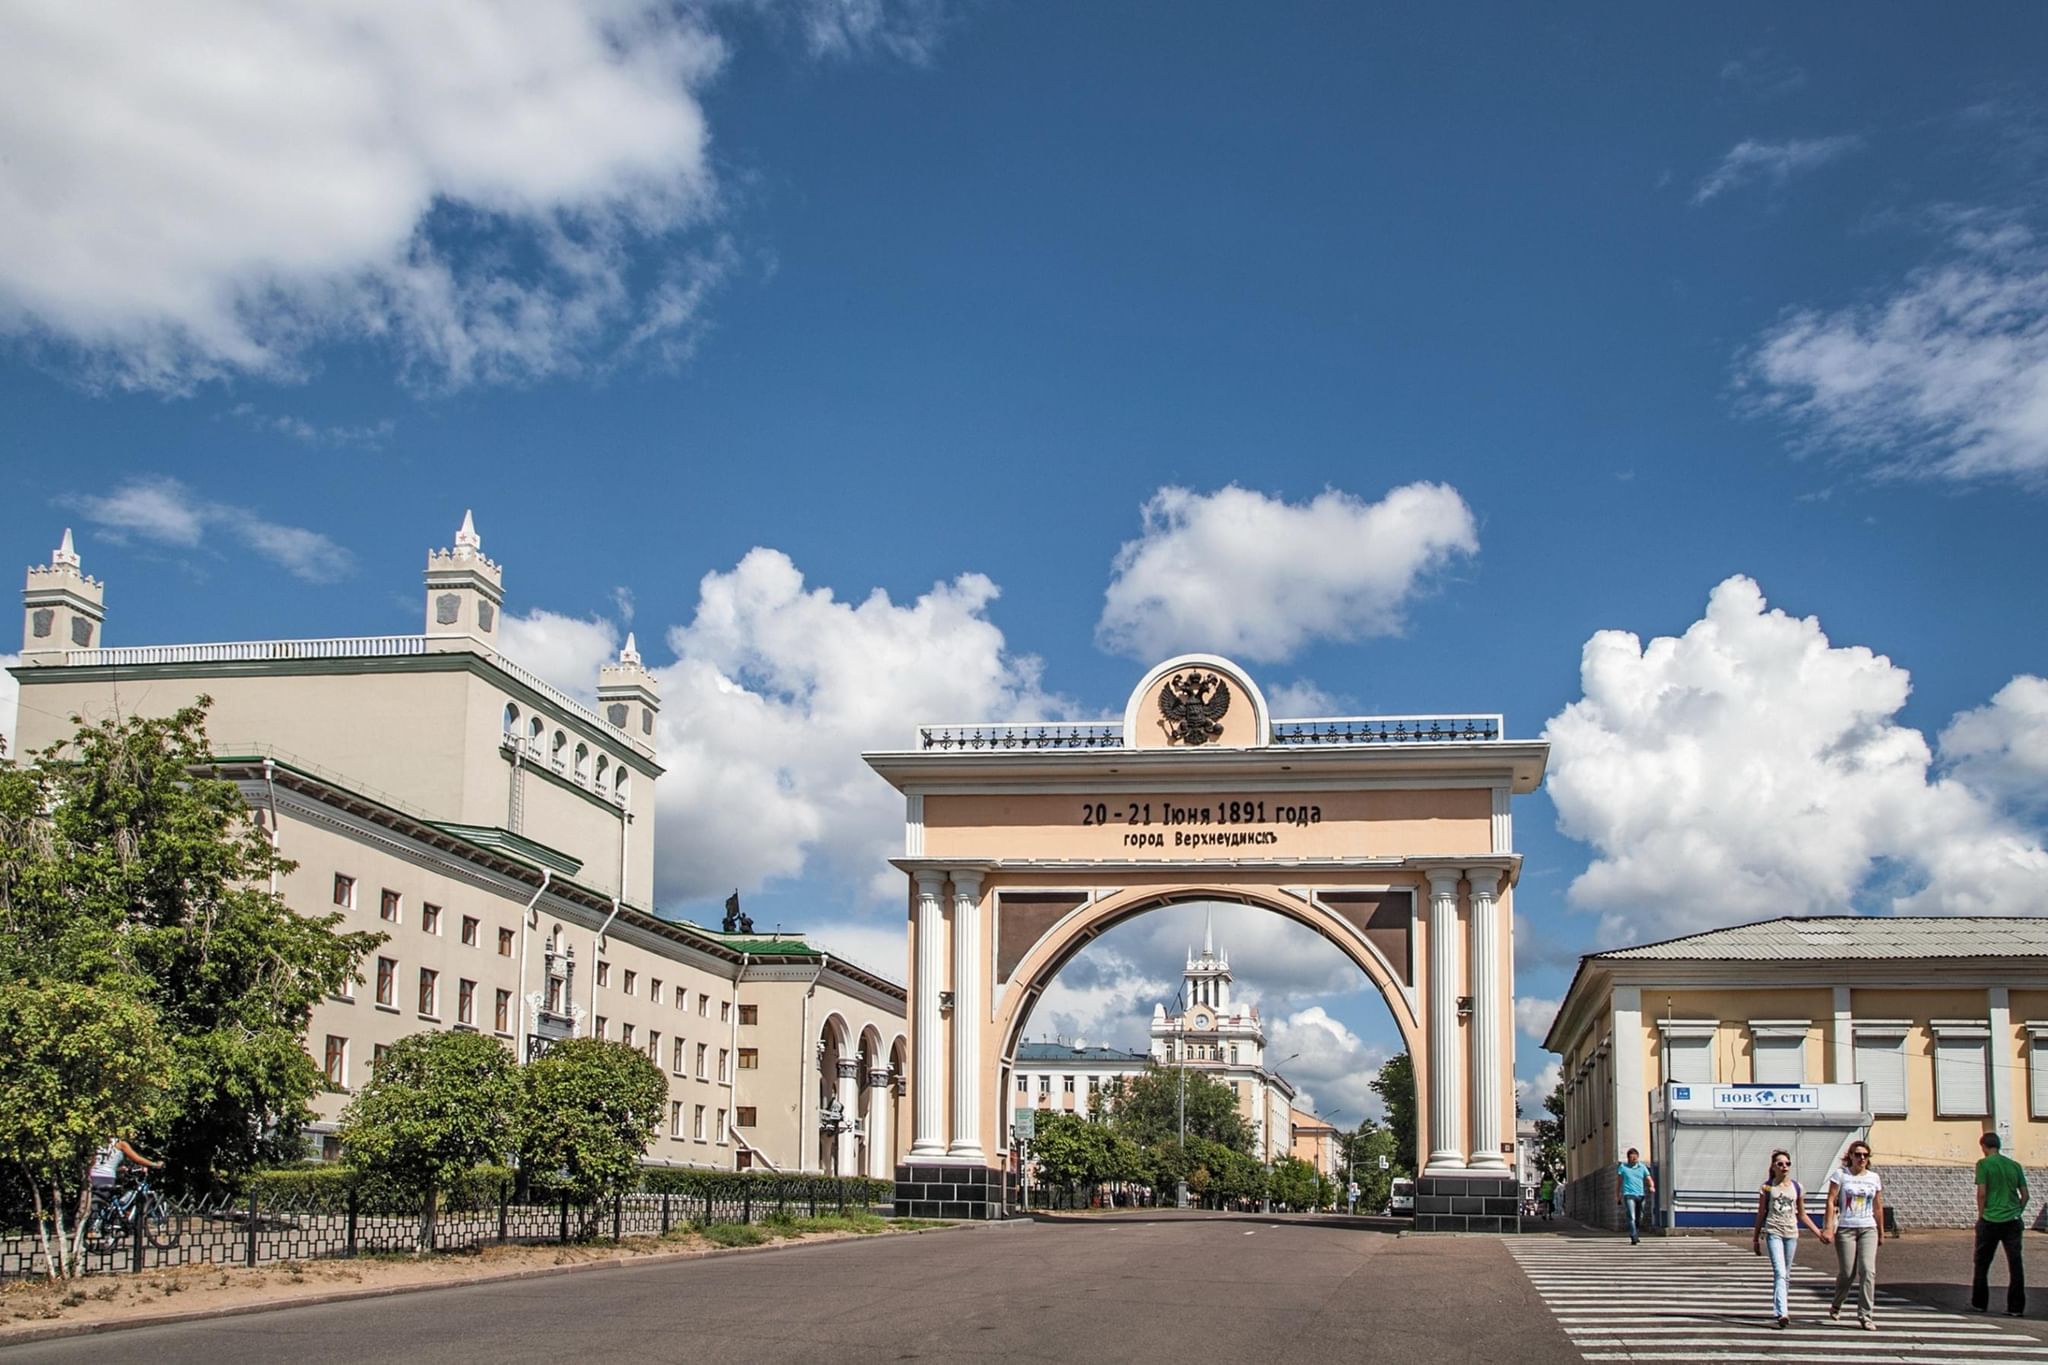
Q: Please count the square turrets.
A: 3